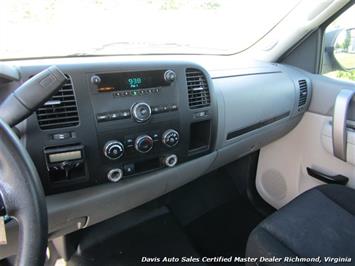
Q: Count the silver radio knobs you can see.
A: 3